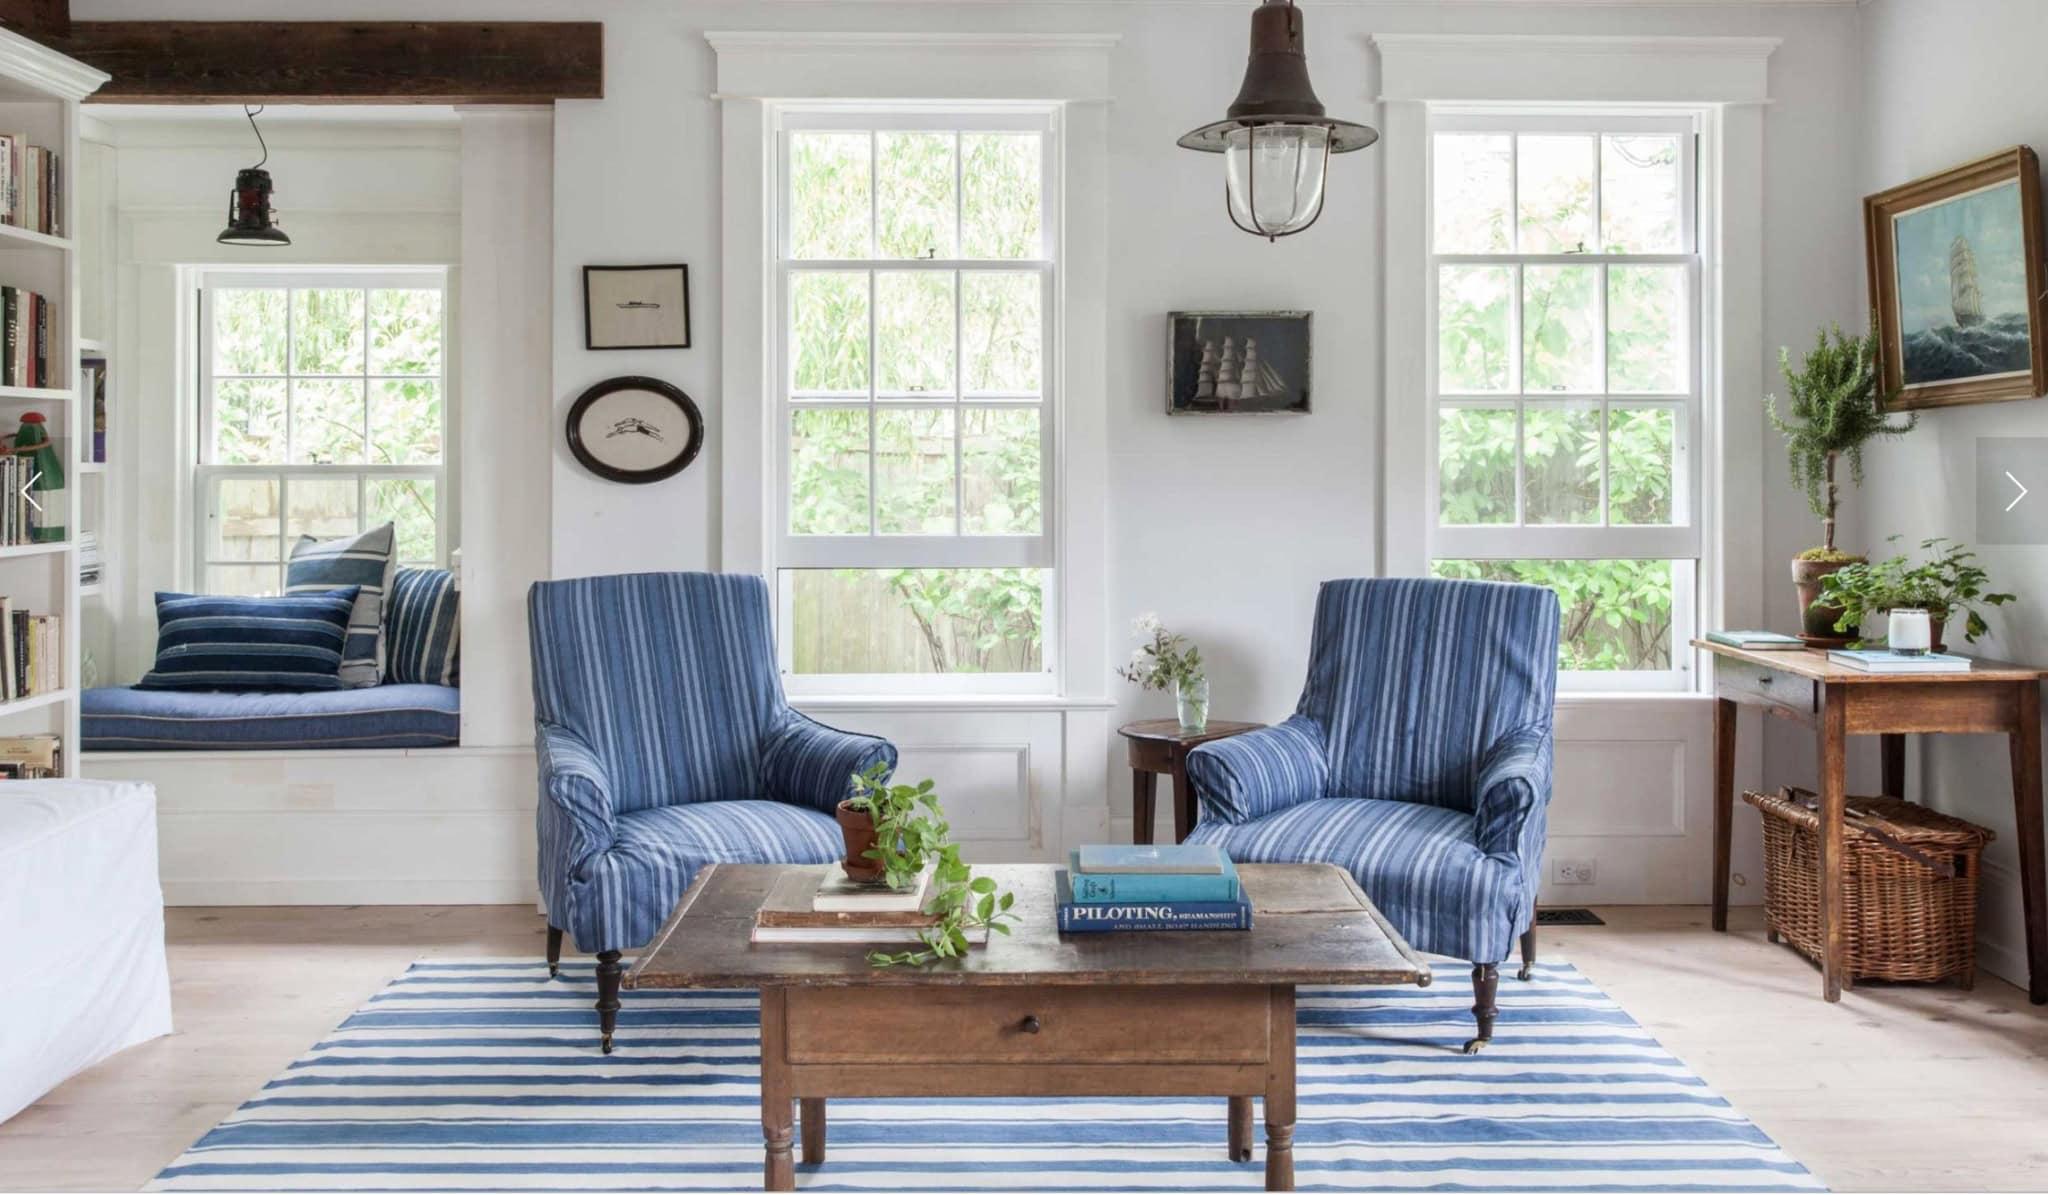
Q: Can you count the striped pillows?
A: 3